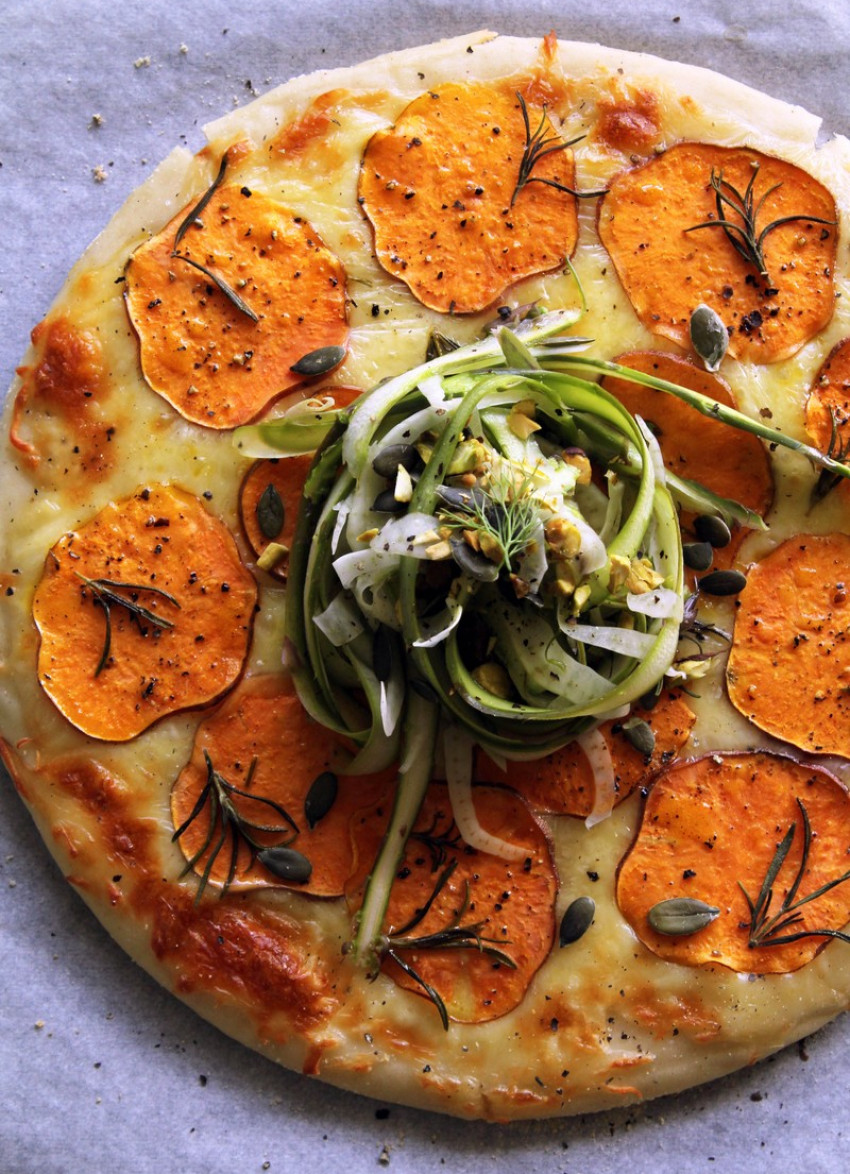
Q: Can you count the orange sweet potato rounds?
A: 12